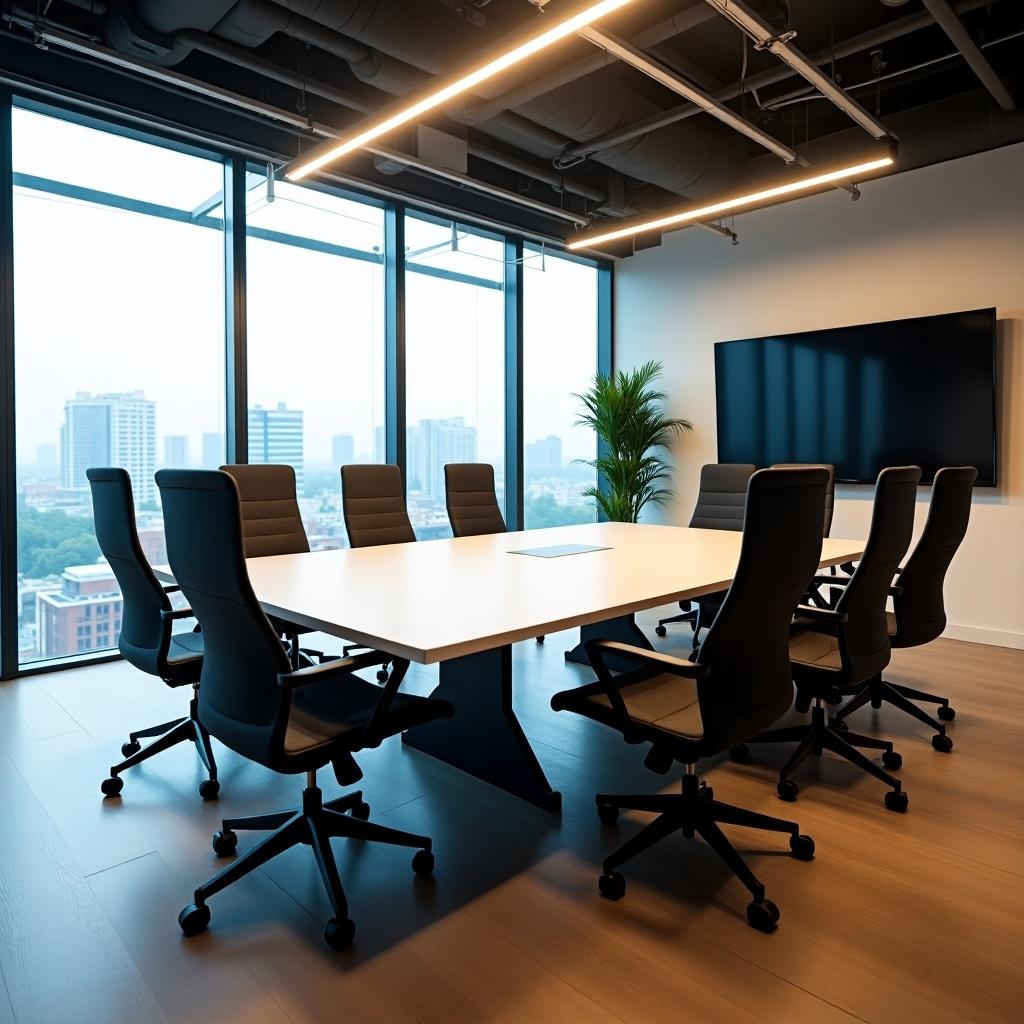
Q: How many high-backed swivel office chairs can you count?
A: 10